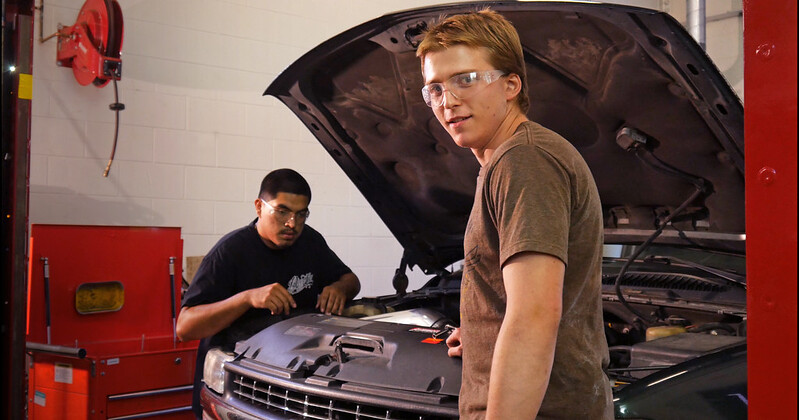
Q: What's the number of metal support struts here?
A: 2